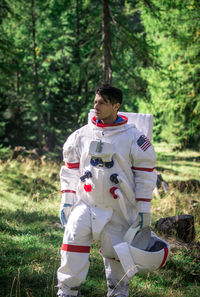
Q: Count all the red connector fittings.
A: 2